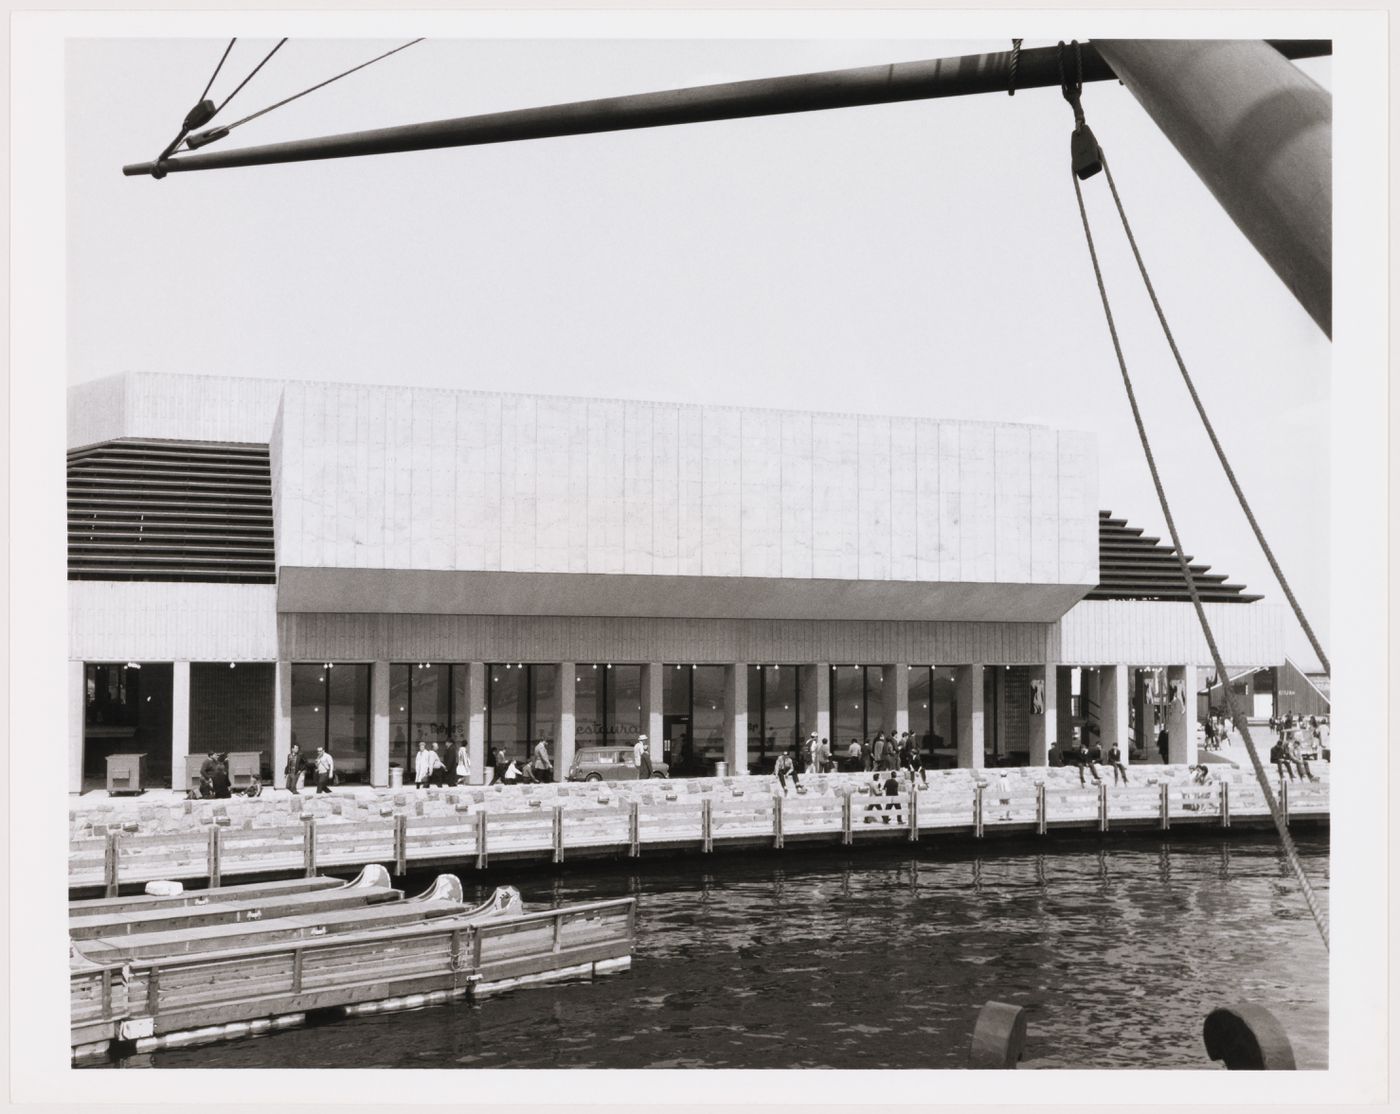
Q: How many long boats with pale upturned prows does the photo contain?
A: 3